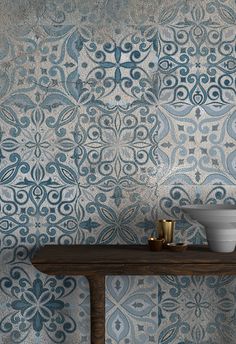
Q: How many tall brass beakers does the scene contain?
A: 1